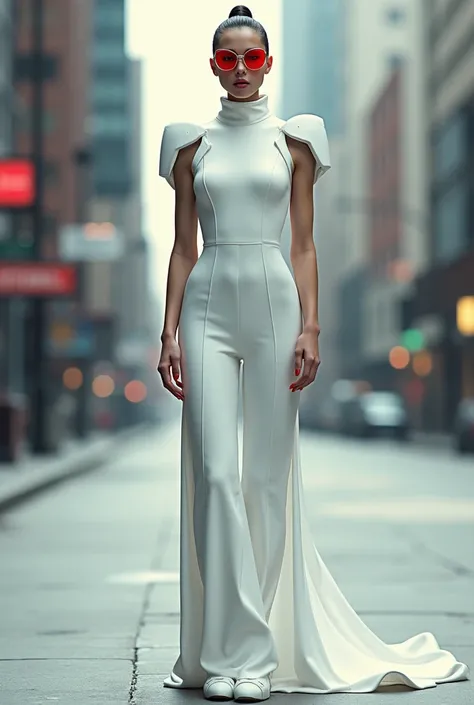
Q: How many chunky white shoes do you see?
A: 2